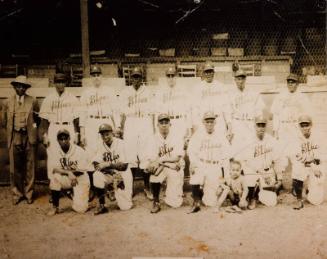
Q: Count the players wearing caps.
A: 13